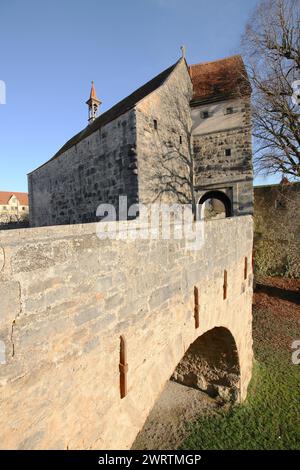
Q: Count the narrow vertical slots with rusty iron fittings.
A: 4